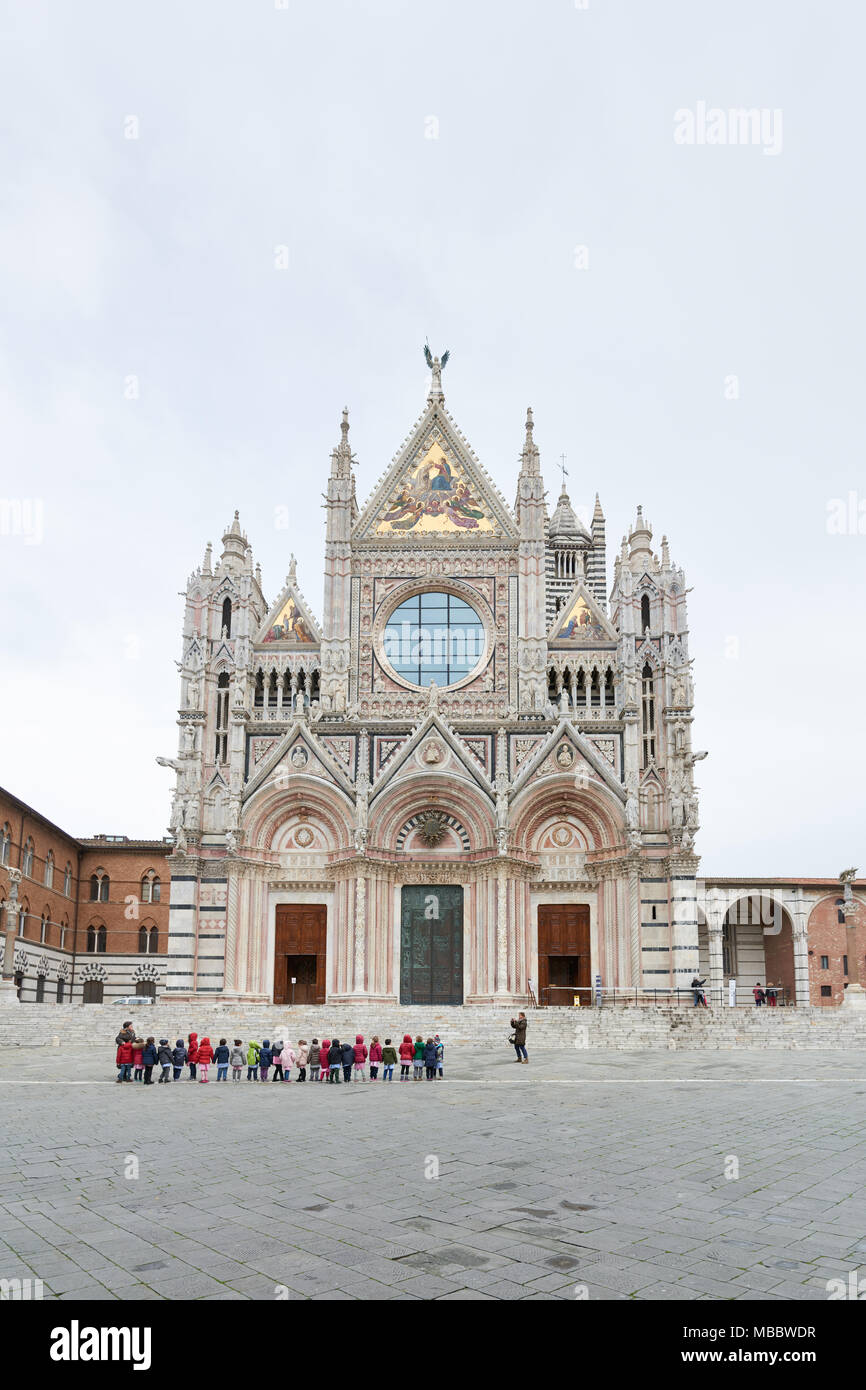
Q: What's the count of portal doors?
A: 3